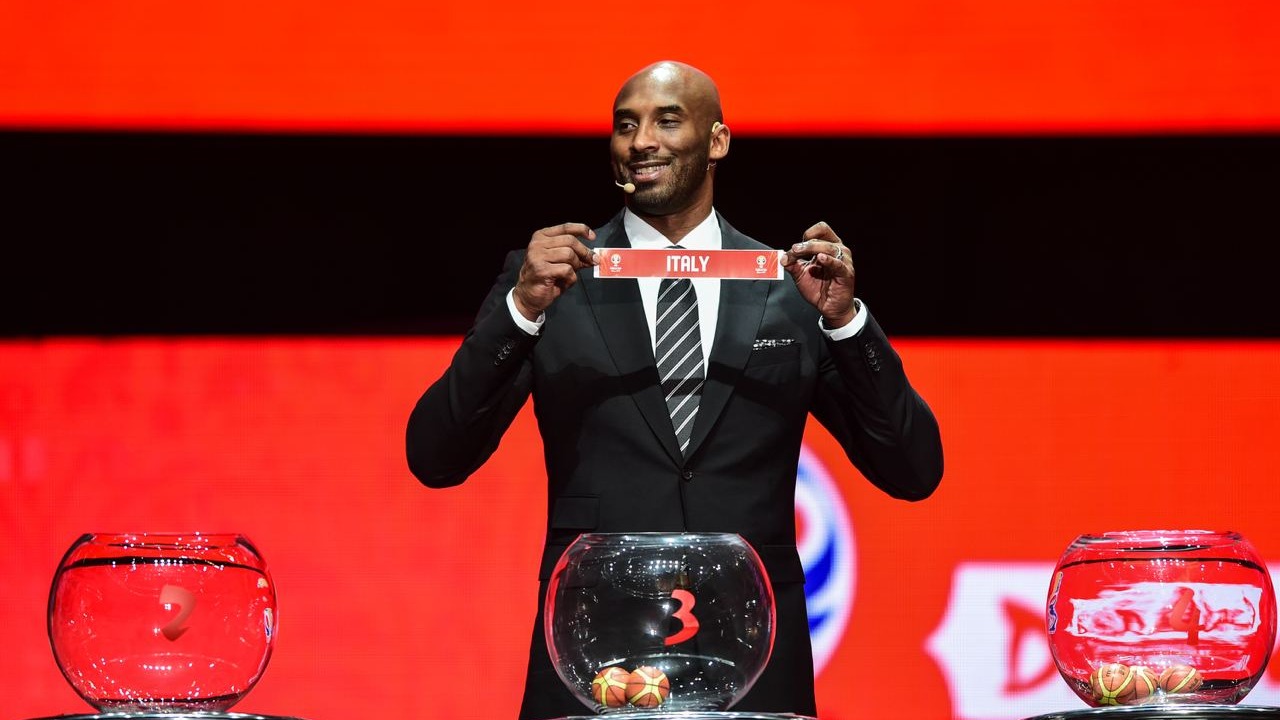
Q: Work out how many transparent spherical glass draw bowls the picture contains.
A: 3